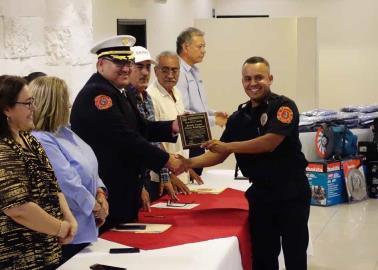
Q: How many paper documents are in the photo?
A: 3